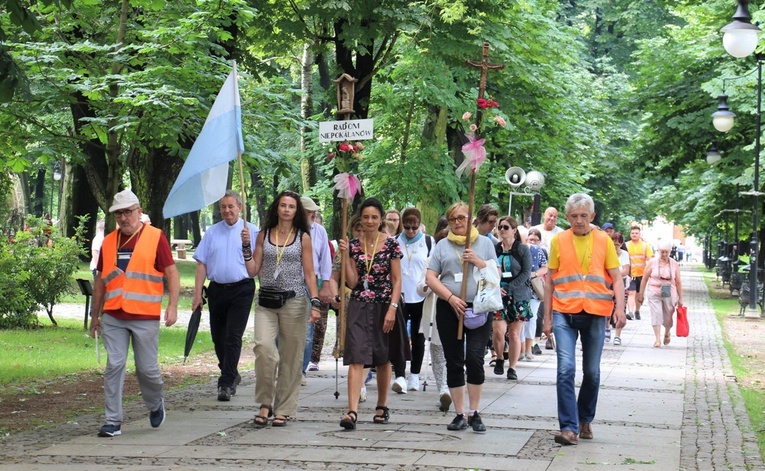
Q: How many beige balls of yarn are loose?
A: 0